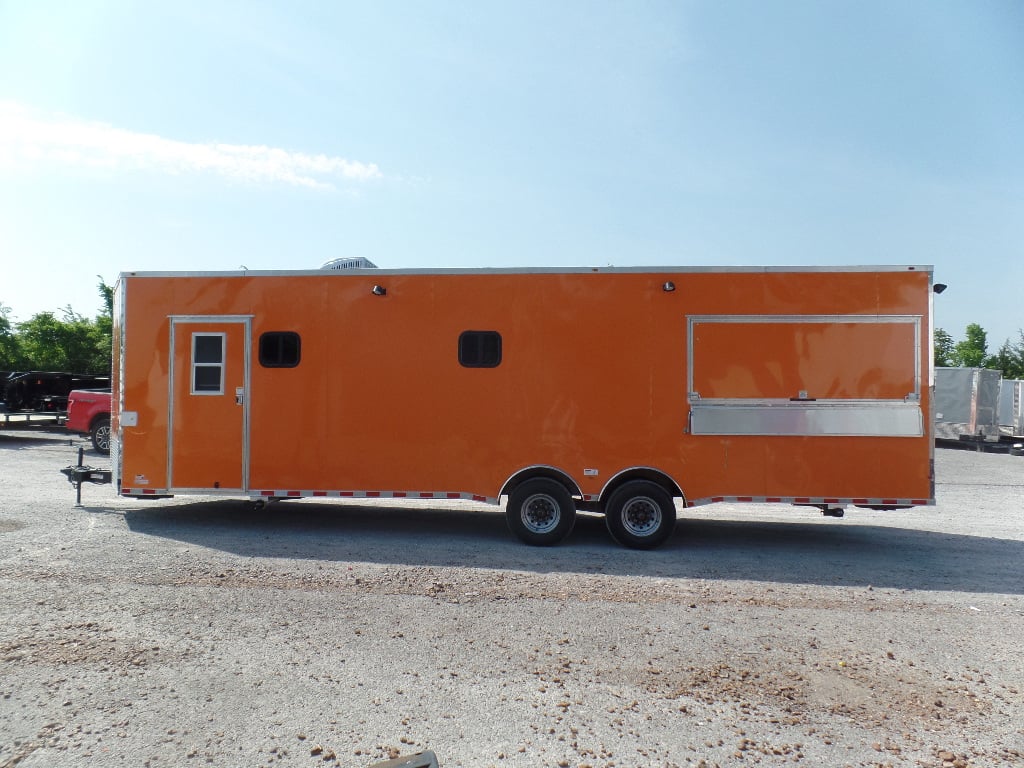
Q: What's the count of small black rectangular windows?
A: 2